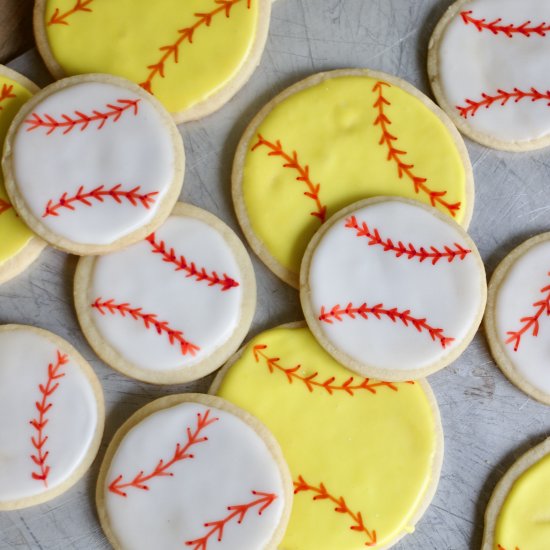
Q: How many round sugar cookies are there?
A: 12